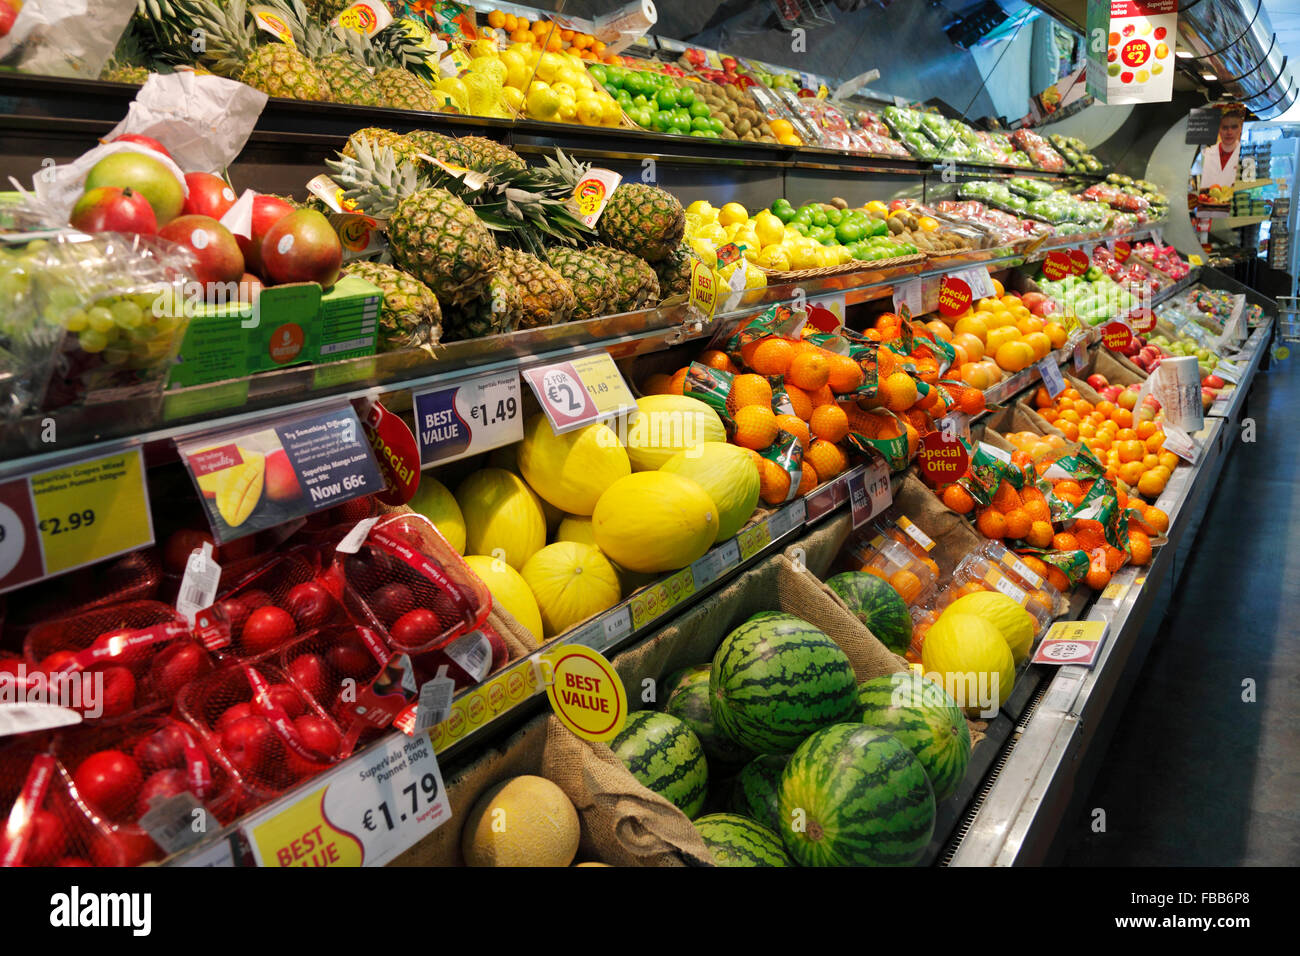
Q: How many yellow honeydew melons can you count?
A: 11